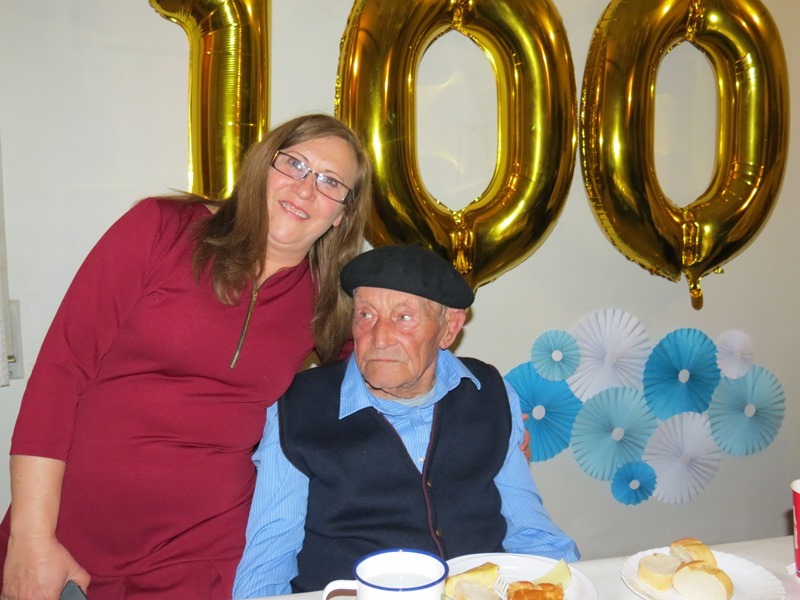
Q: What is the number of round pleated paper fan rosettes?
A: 9